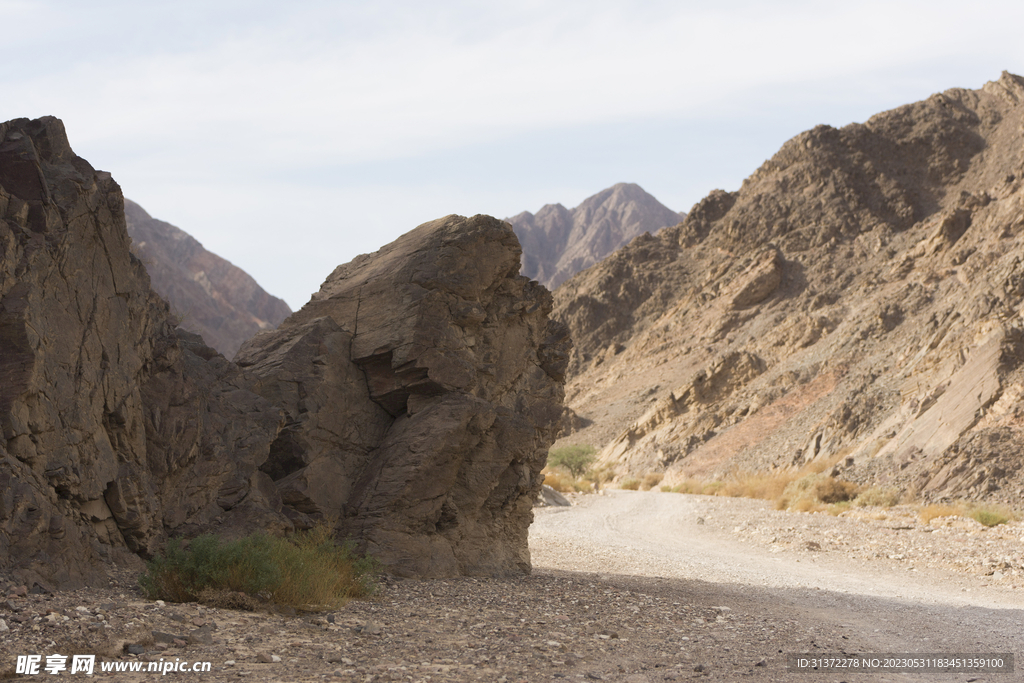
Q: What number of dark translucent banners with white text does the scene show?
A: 1